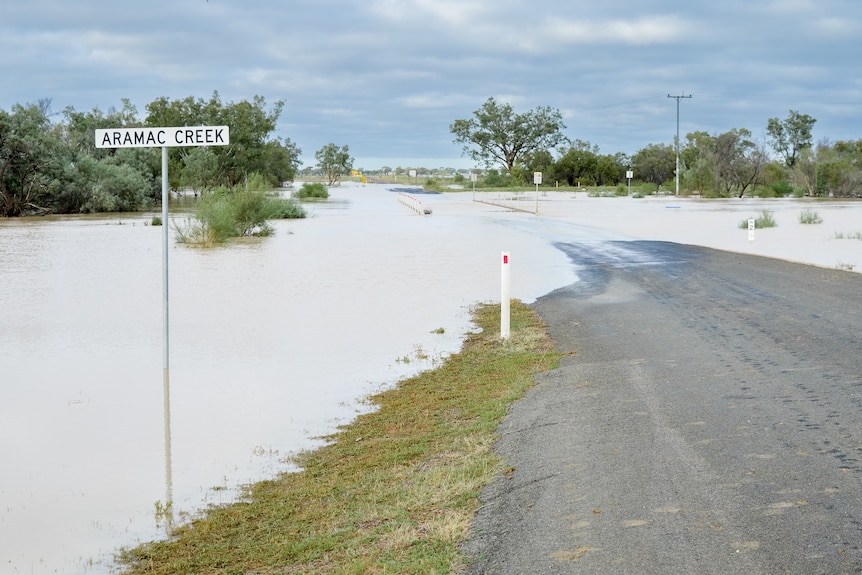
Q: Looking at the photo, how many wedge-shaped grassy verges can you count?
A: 1